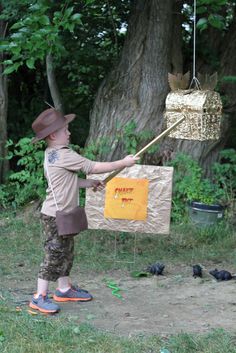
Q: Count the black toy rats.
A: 3